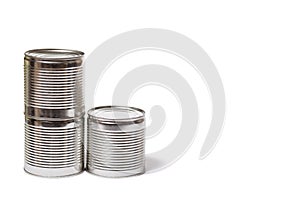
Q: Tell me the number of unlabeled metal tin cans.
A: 3